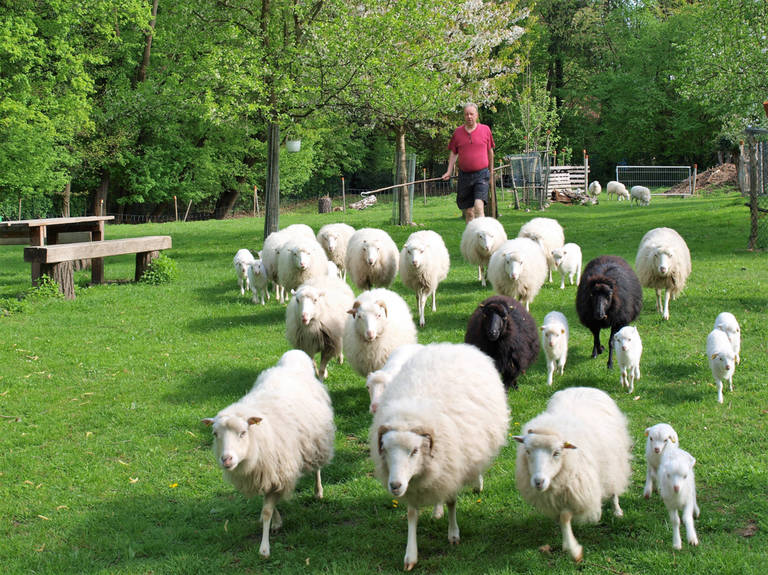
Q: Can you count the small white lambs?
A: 9